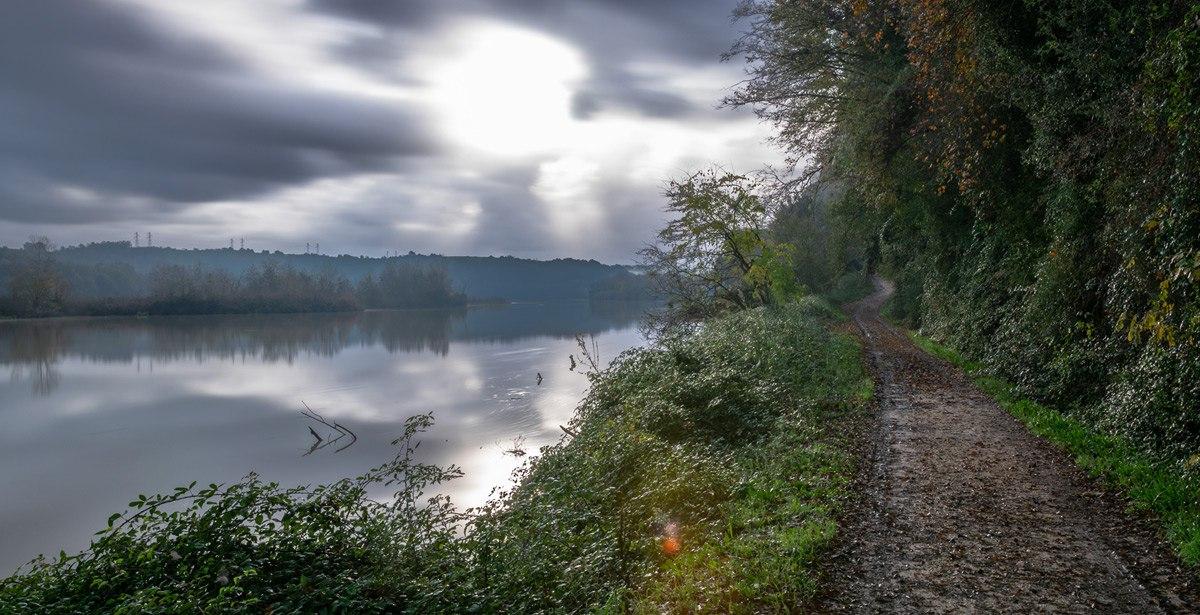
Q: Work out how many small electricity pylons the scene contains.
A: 6